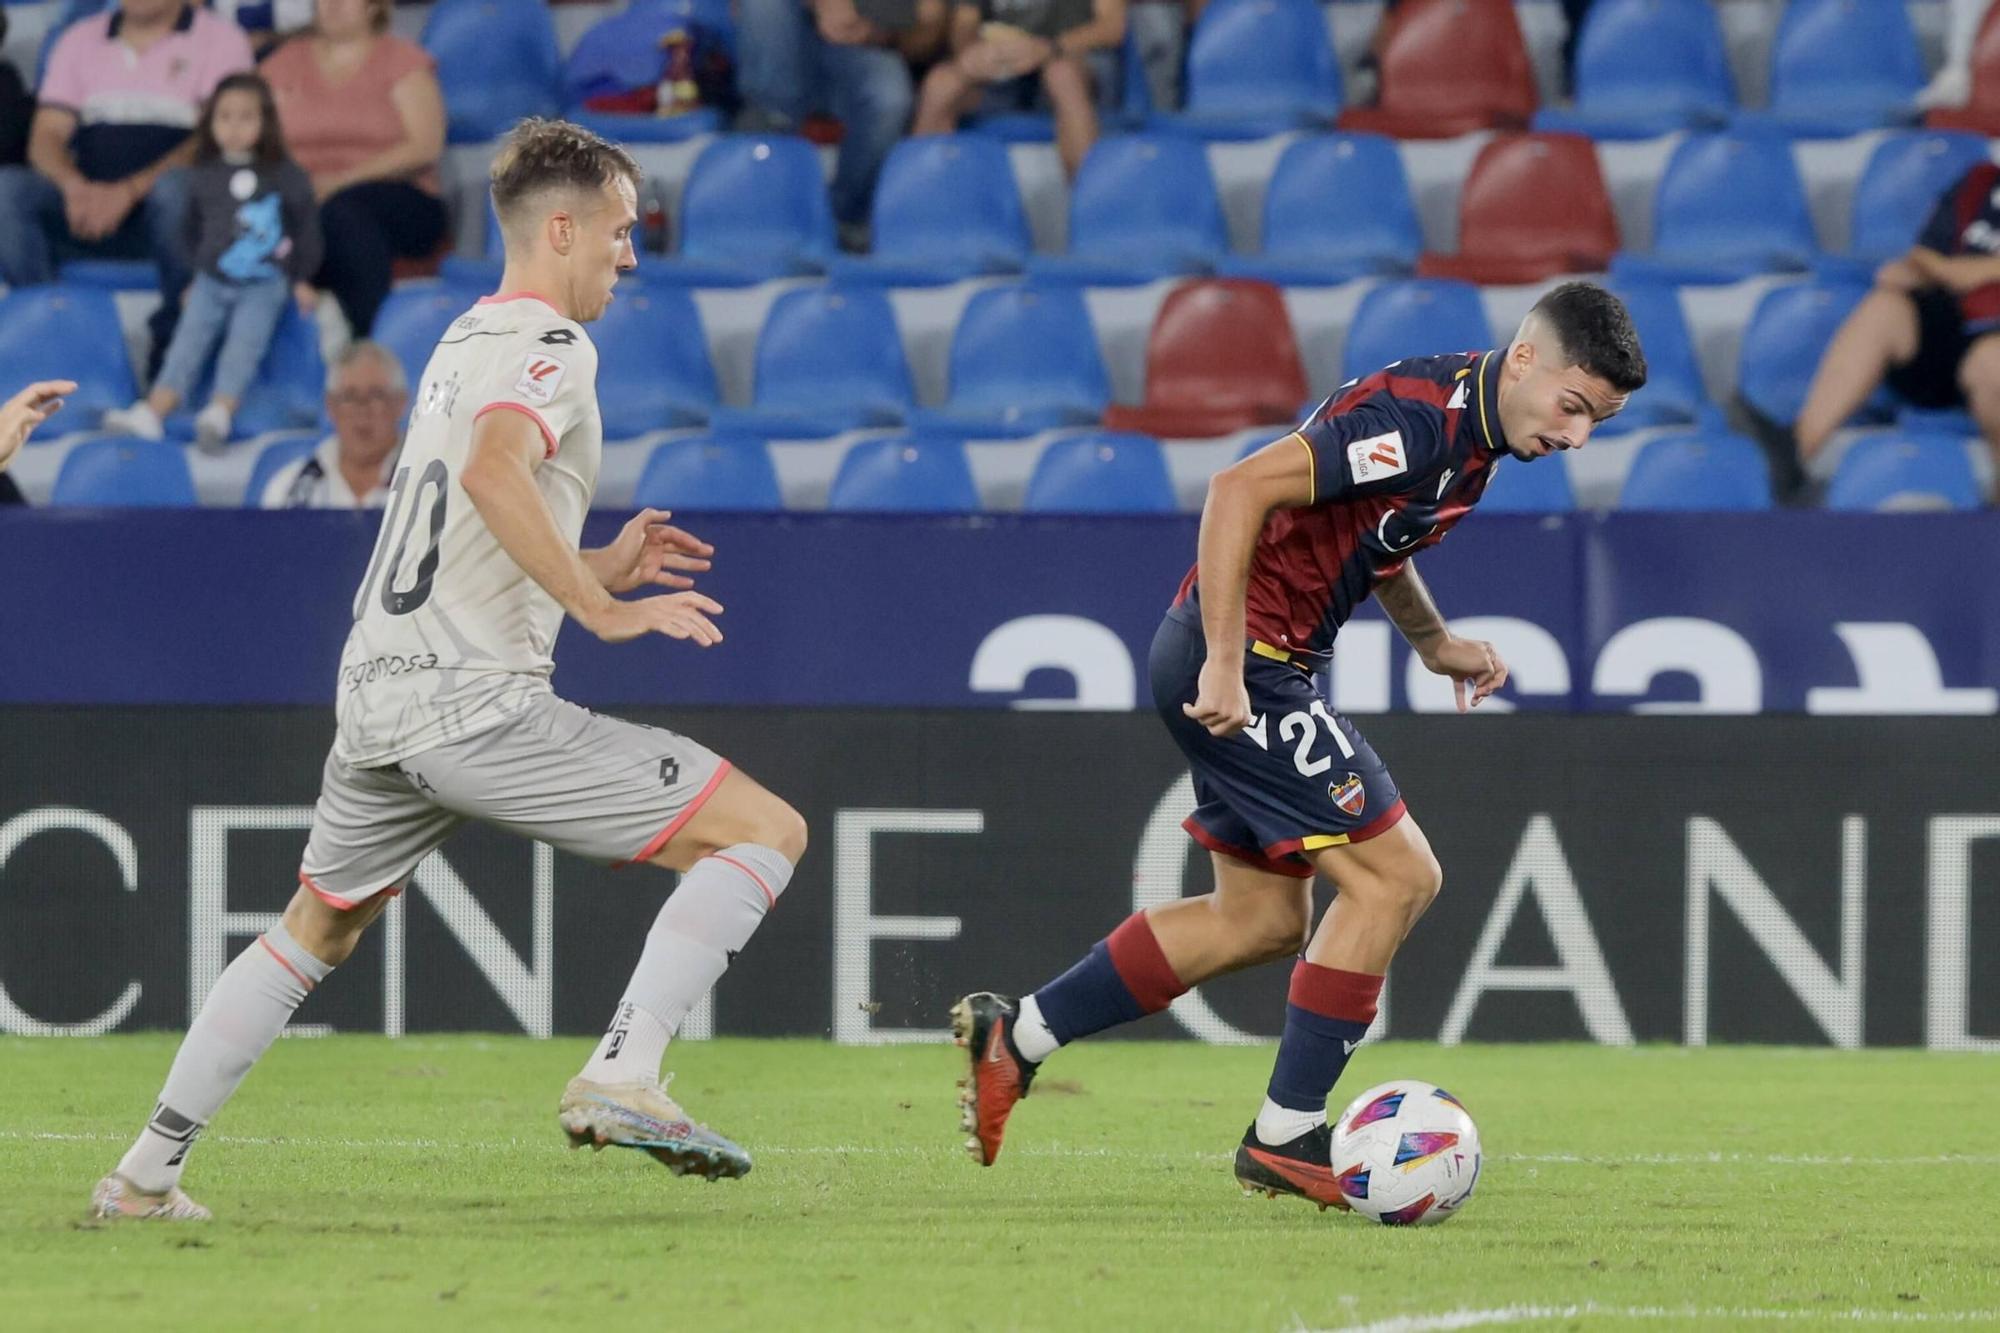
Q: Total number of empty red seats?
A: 4